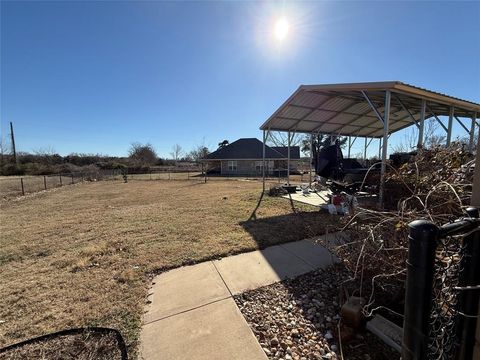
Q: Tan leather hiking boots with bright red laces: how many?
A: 0